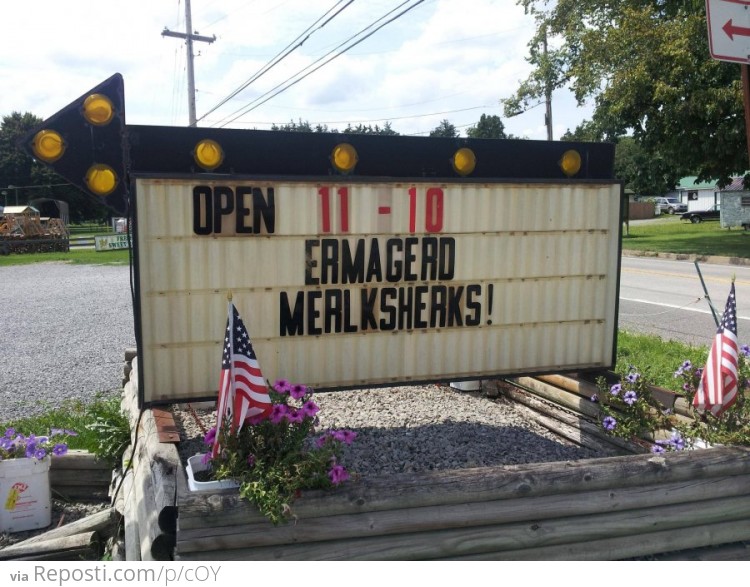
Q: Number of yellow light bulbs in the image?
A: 7